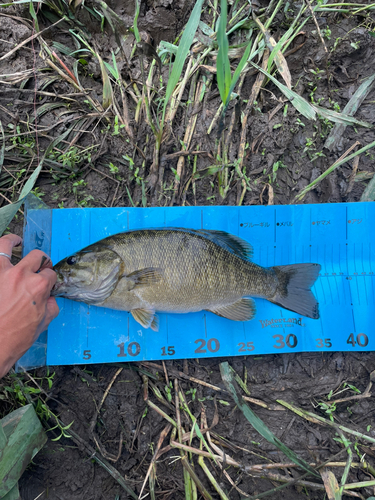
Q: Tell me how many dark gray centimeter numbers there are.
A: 8